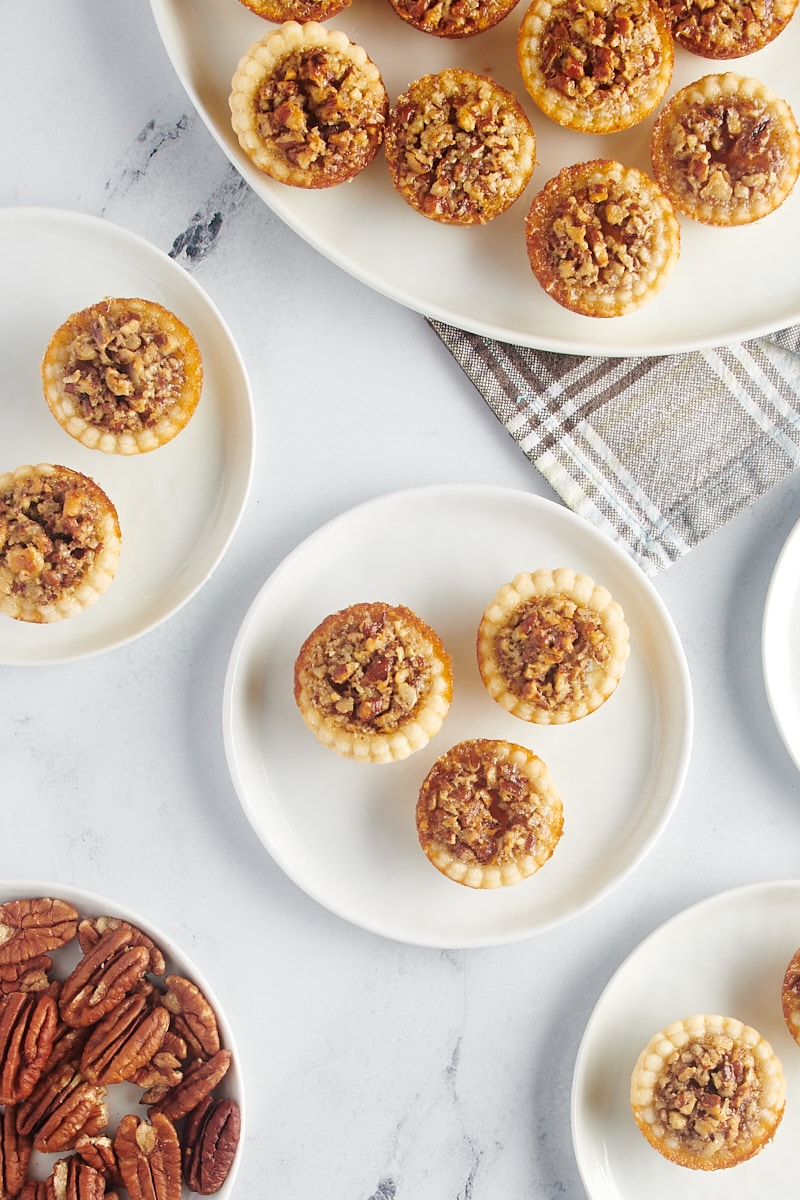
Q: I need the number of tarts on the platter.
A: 8